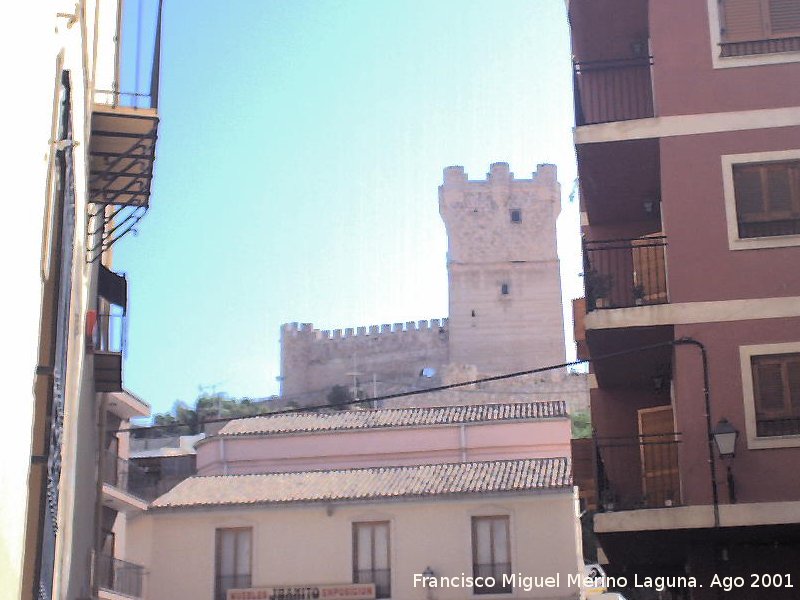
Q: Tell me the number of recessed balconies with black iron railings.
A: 3